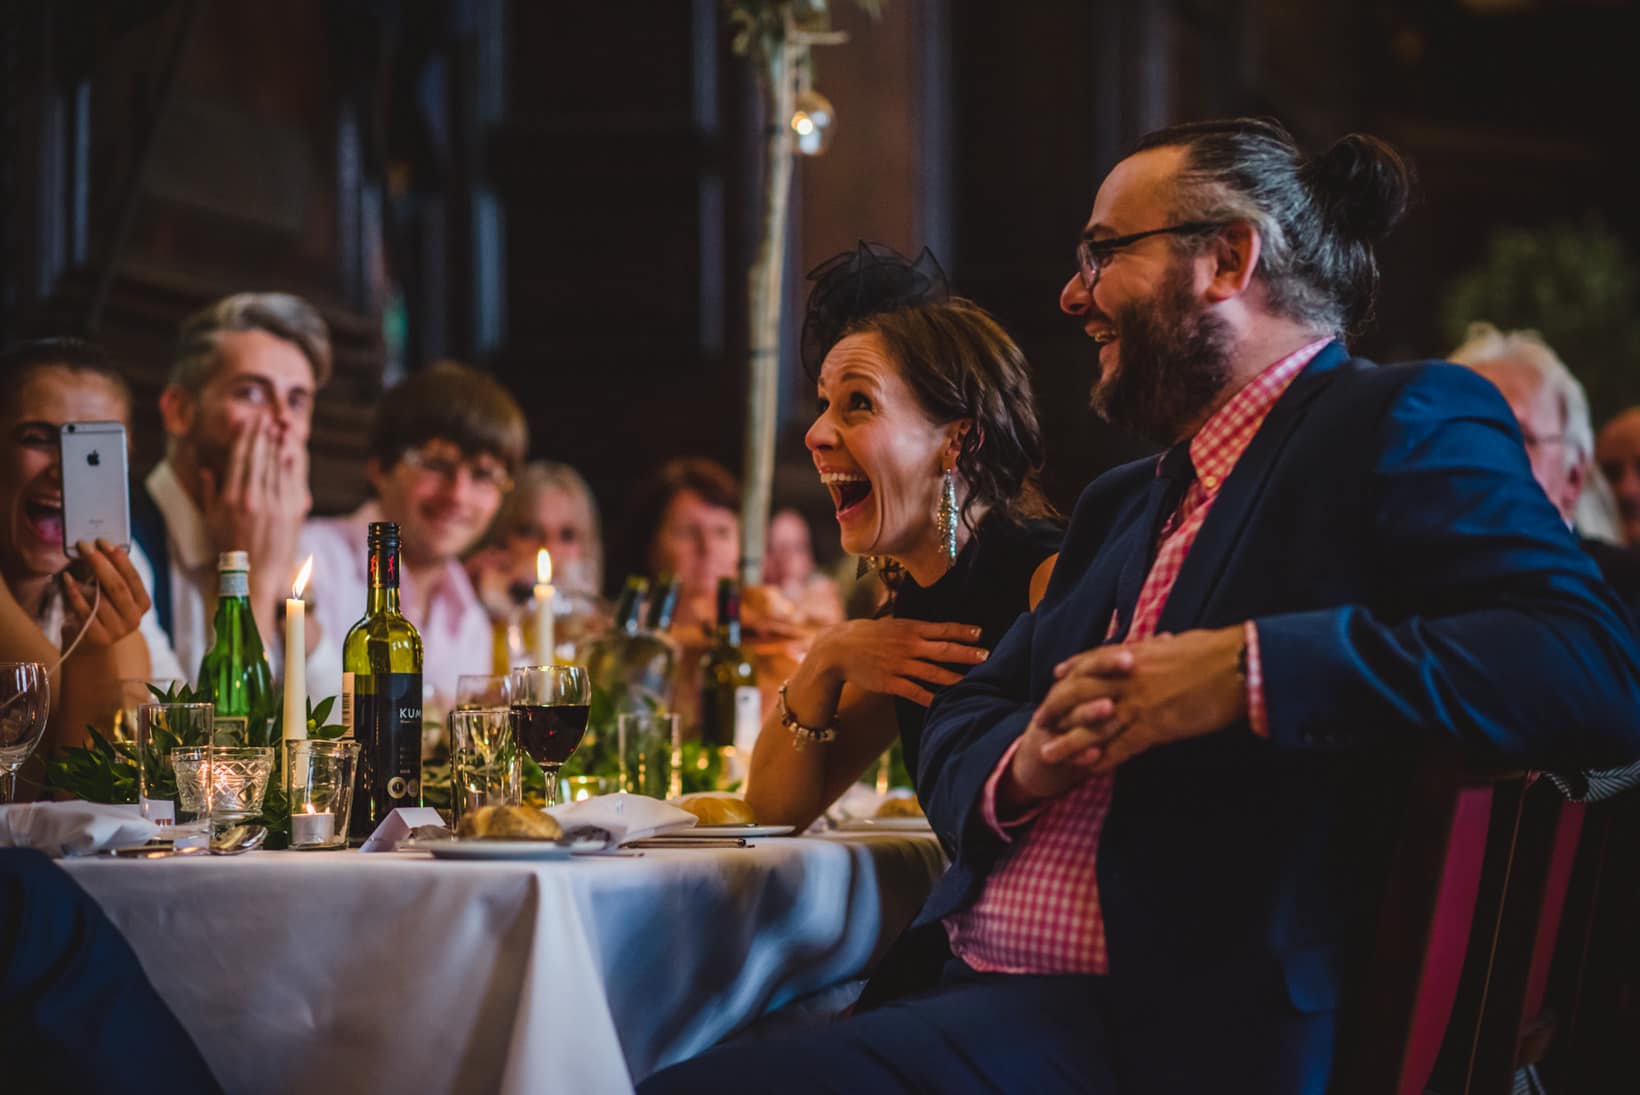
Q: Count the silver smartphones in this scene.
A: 1